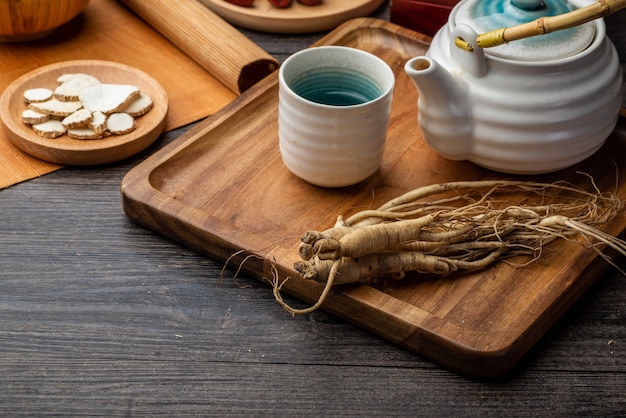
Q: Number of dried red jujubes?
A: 3